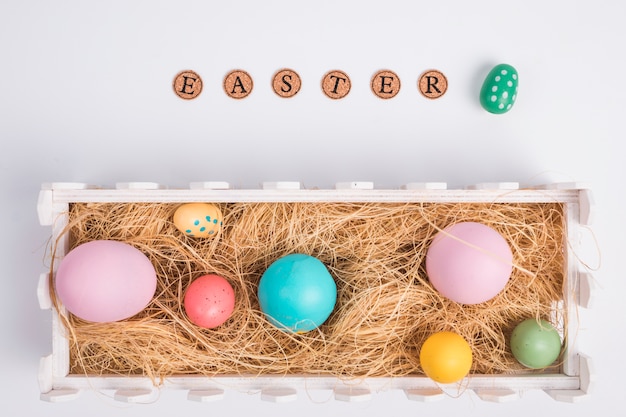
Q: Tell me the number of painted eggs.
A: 8